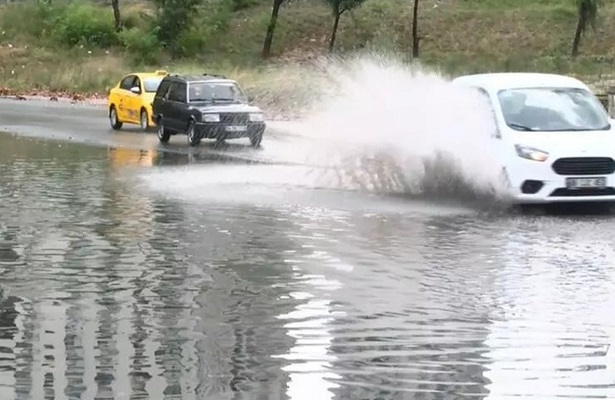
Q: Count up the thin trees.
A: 5